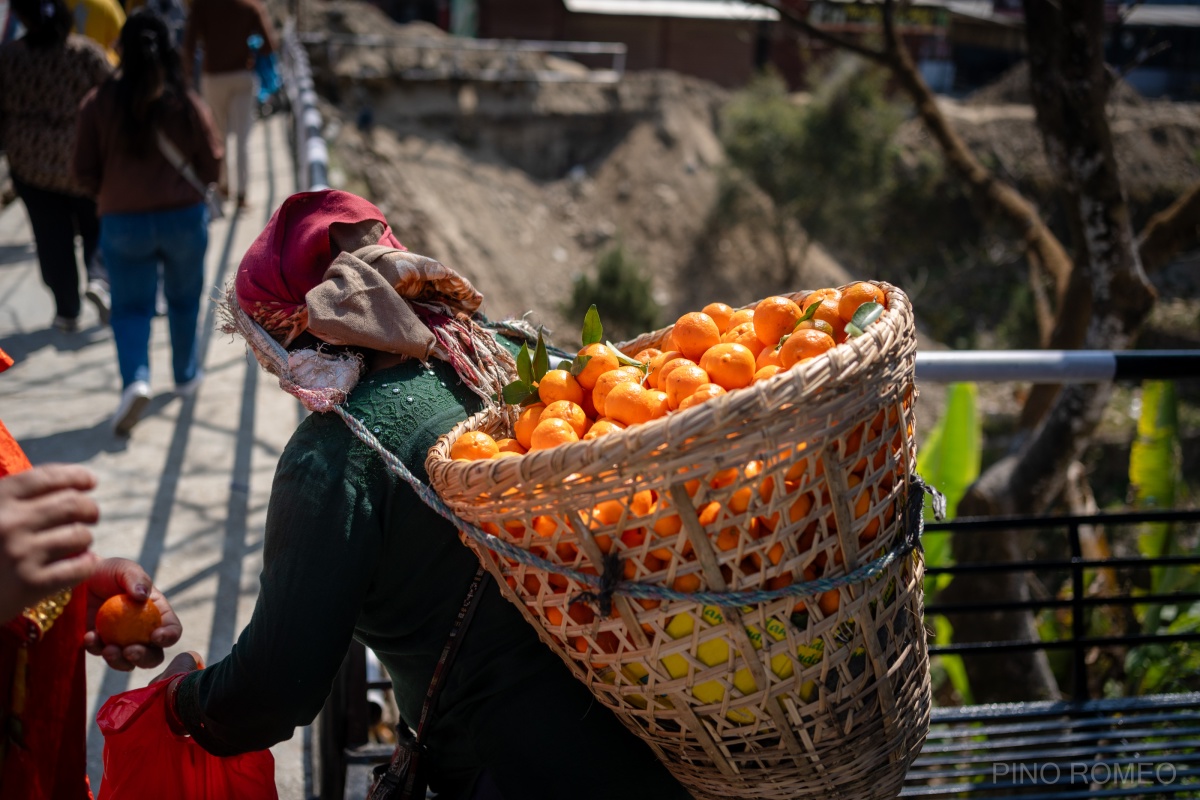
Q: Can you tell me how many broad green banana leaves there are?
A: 2